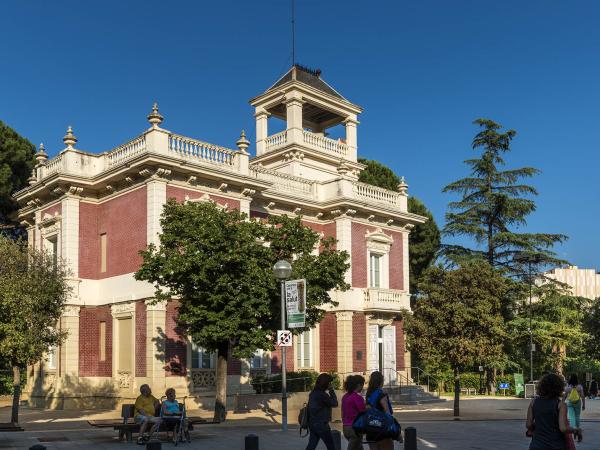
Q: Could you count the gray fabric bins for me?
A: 0